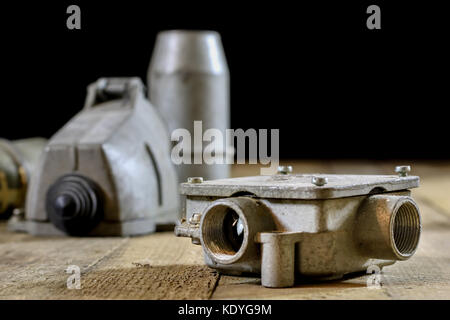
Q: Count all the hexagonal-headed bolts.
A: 4